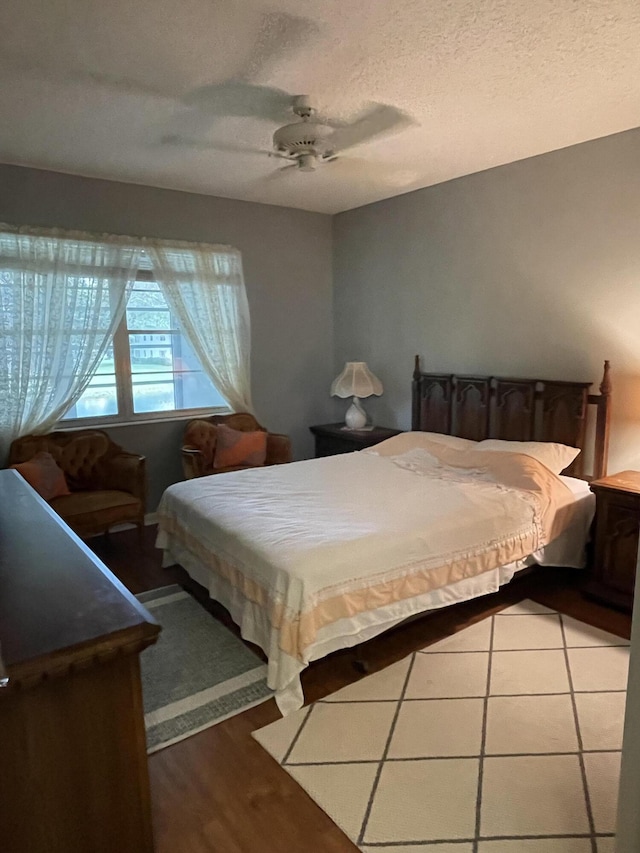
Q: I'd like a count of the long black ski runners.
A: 0